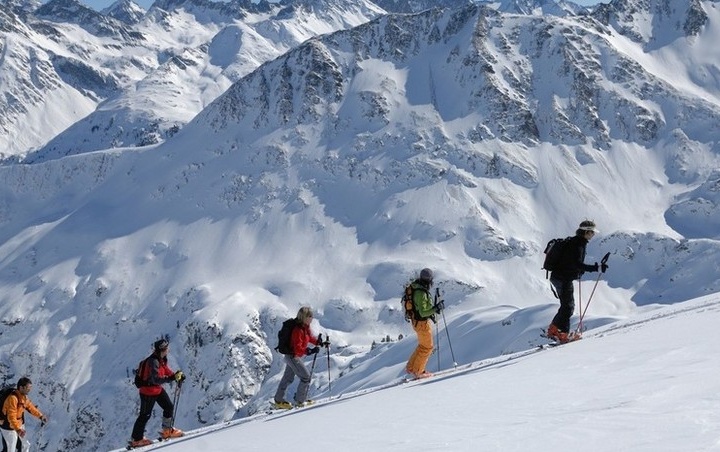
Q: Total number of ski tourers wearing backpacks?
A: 5